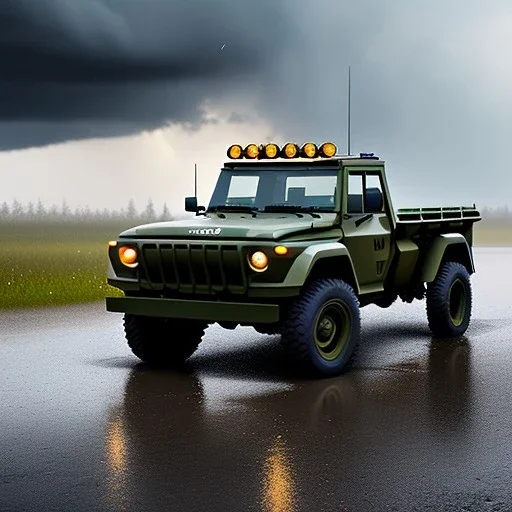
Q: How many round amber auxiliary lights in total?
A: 6